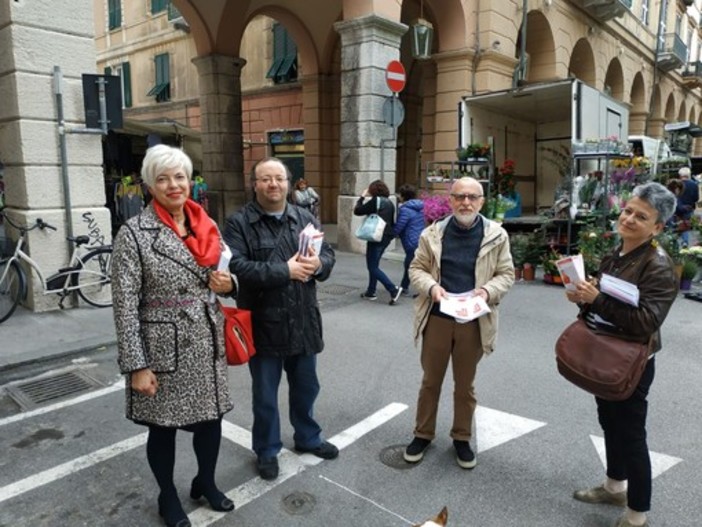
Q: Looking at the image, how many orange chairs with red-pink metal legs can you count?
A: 0